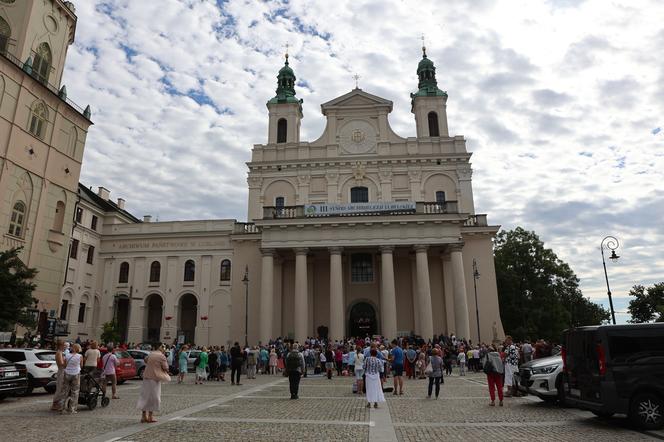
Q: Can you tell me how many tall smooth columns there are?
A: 6